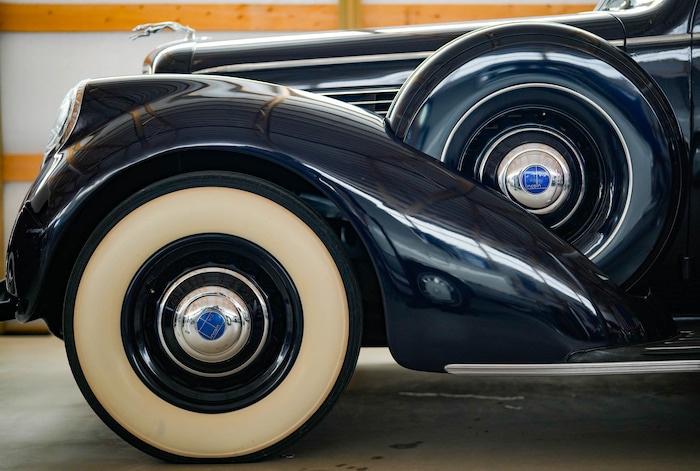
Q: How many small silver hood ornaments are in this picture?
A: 1